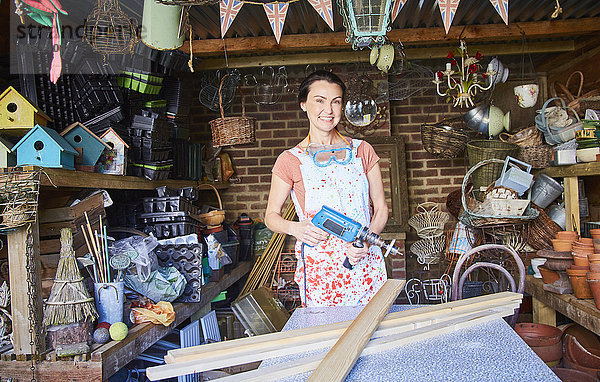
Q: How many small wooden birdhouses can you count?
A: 5